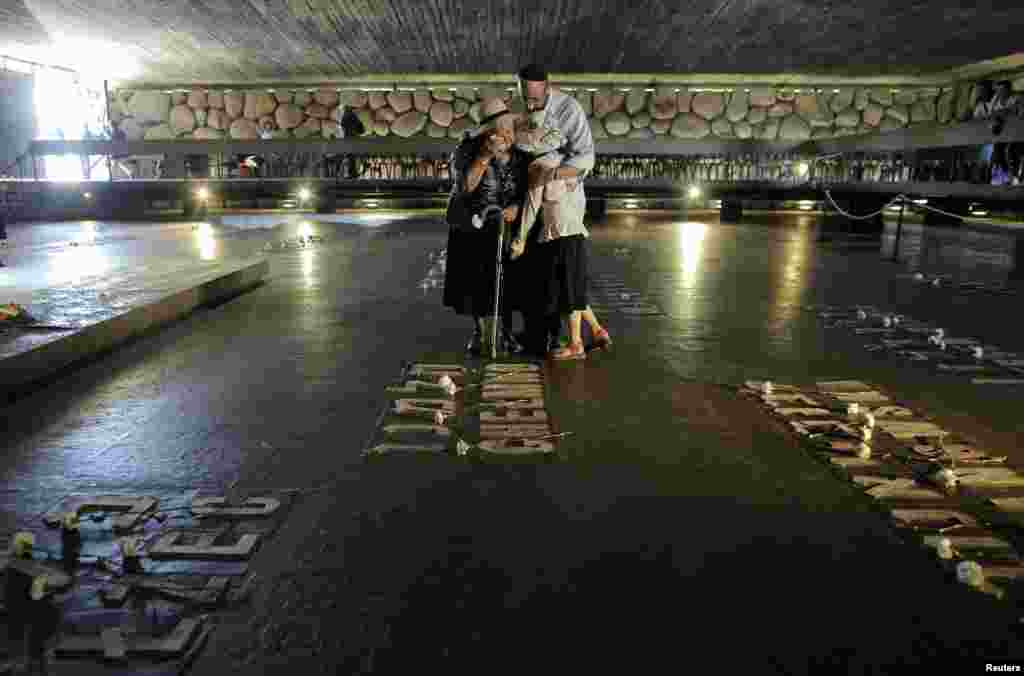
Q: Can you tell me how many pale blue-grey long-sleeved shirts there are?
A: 1